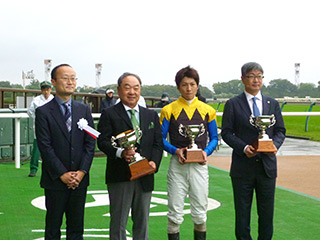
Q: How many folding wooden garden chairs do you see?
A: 0